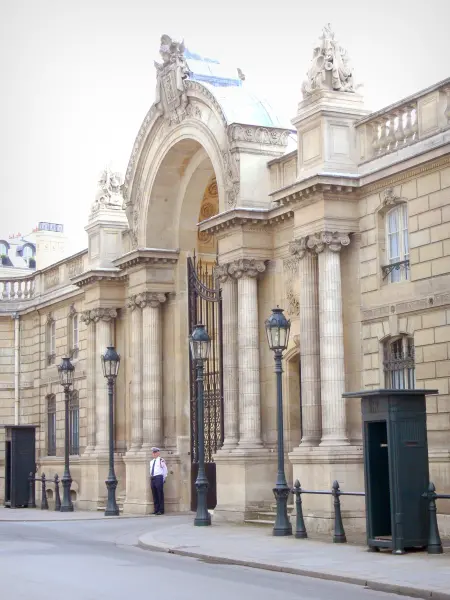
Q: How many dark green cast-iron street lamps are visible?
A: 4